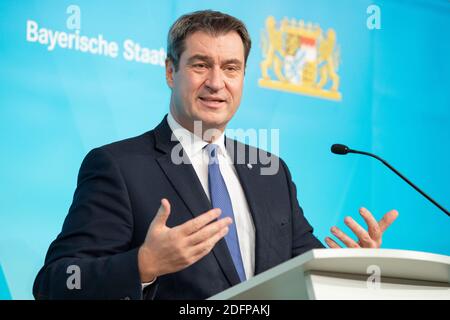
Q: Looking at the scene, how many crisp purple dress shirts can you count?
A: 0